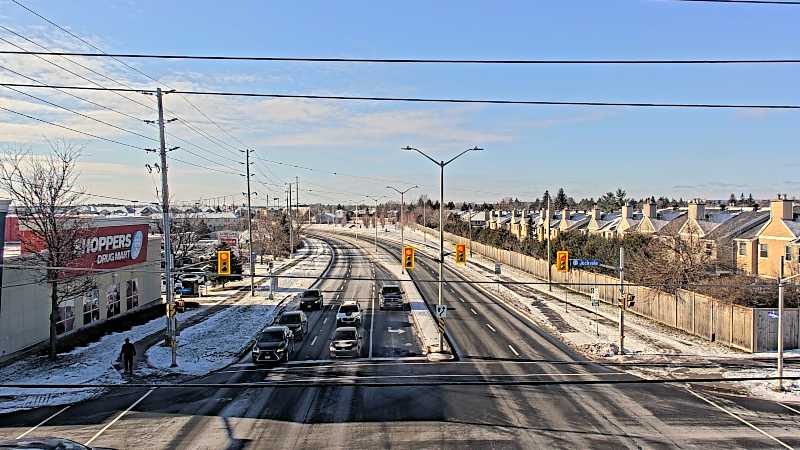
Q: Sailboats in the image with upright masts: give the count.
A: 0